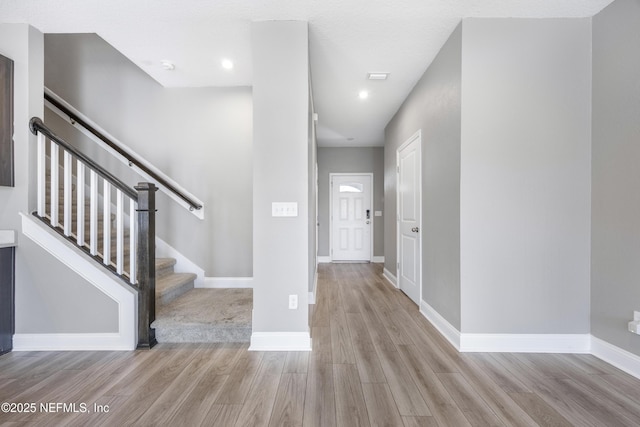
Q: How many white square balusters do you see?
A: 8